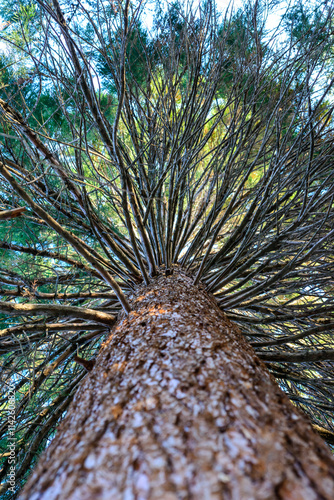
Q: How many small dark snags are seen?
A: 1